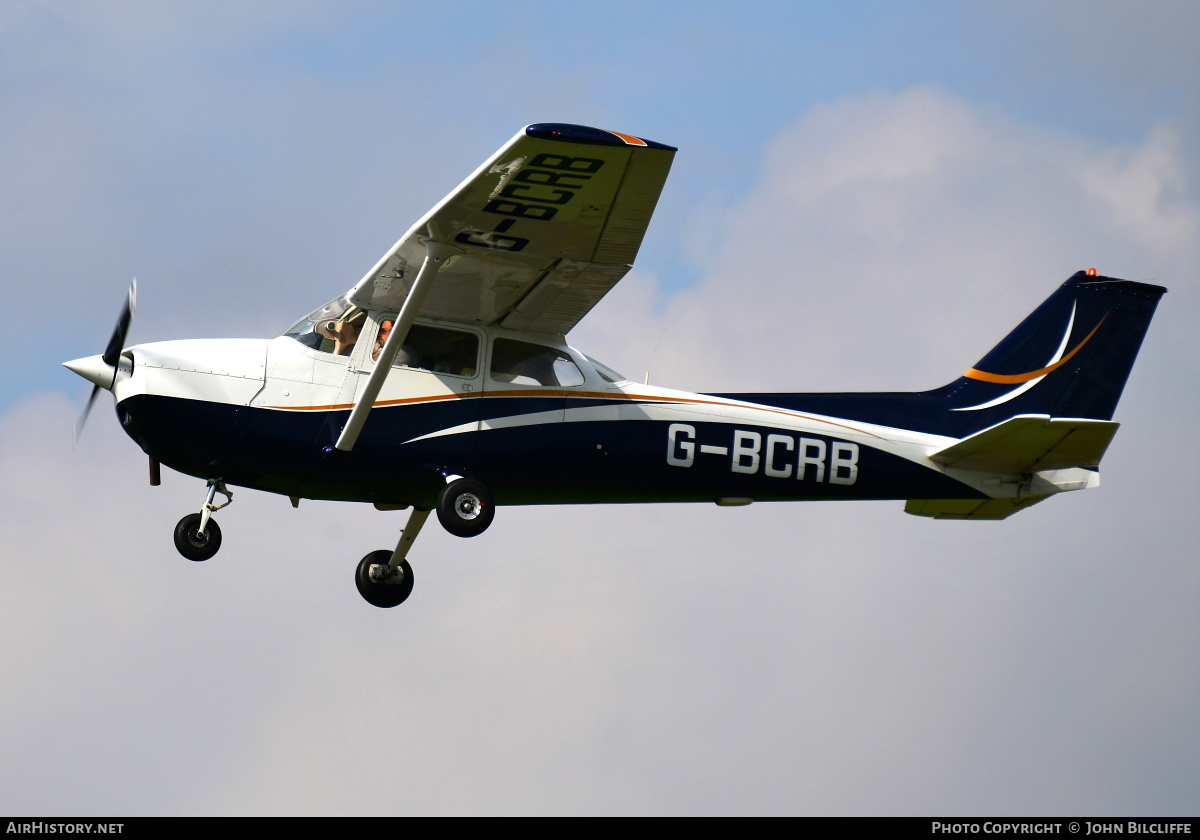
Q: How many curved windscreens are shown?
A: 1